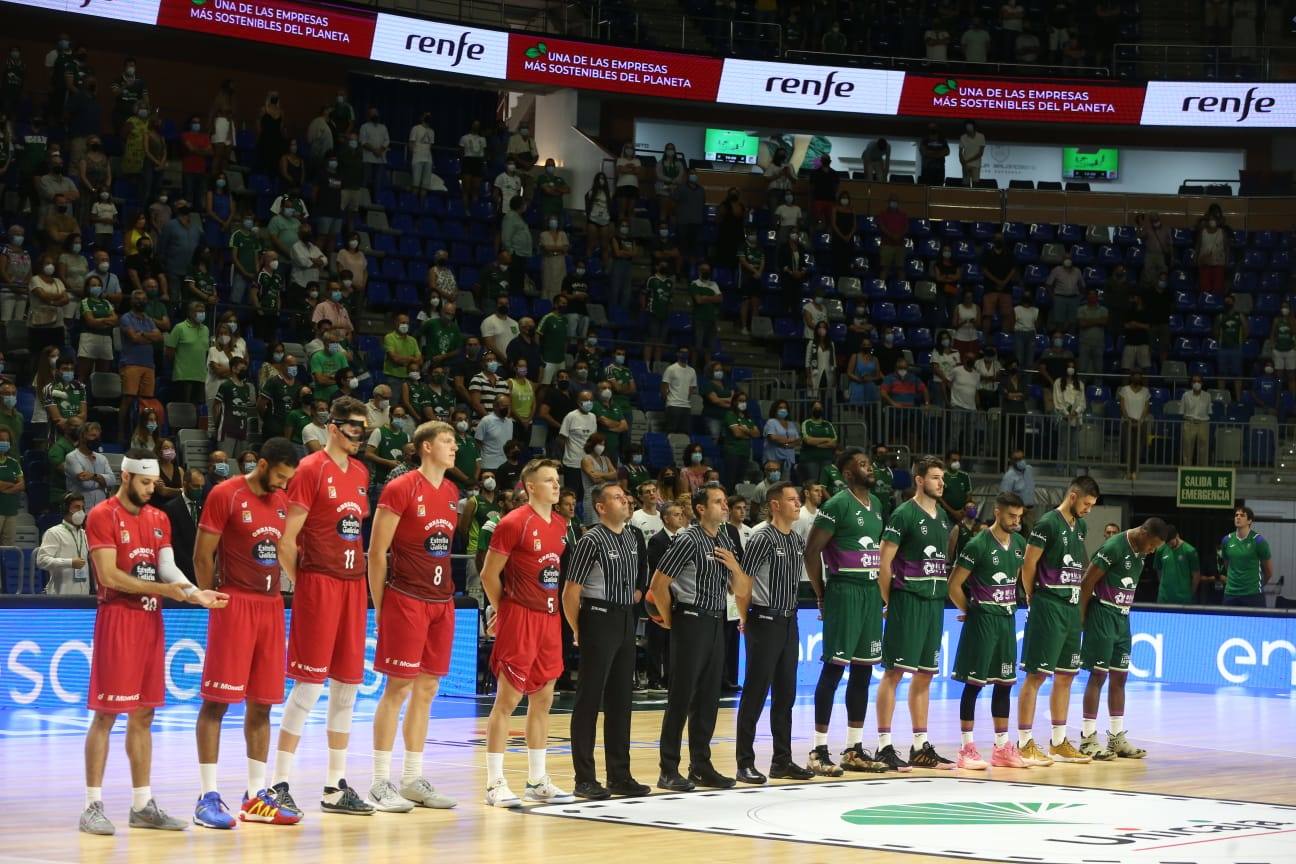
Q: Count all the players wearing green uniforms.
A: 5